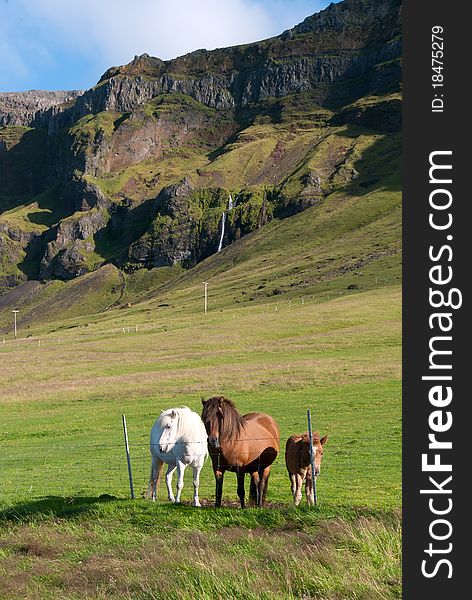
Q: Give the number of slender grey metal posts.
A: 2